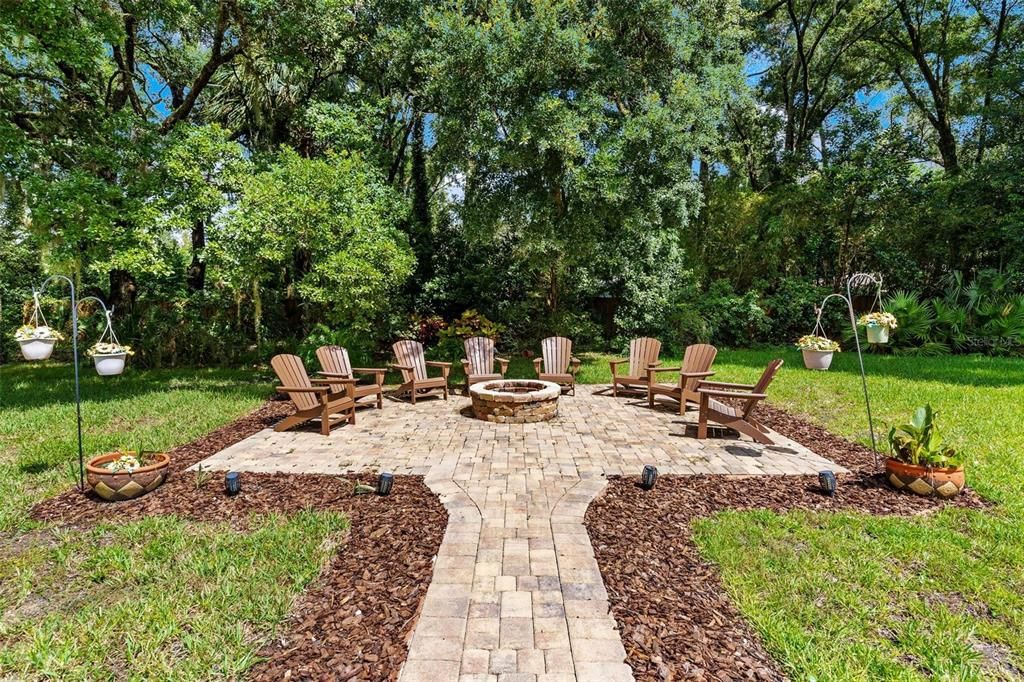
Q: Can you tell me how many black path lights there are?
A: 4